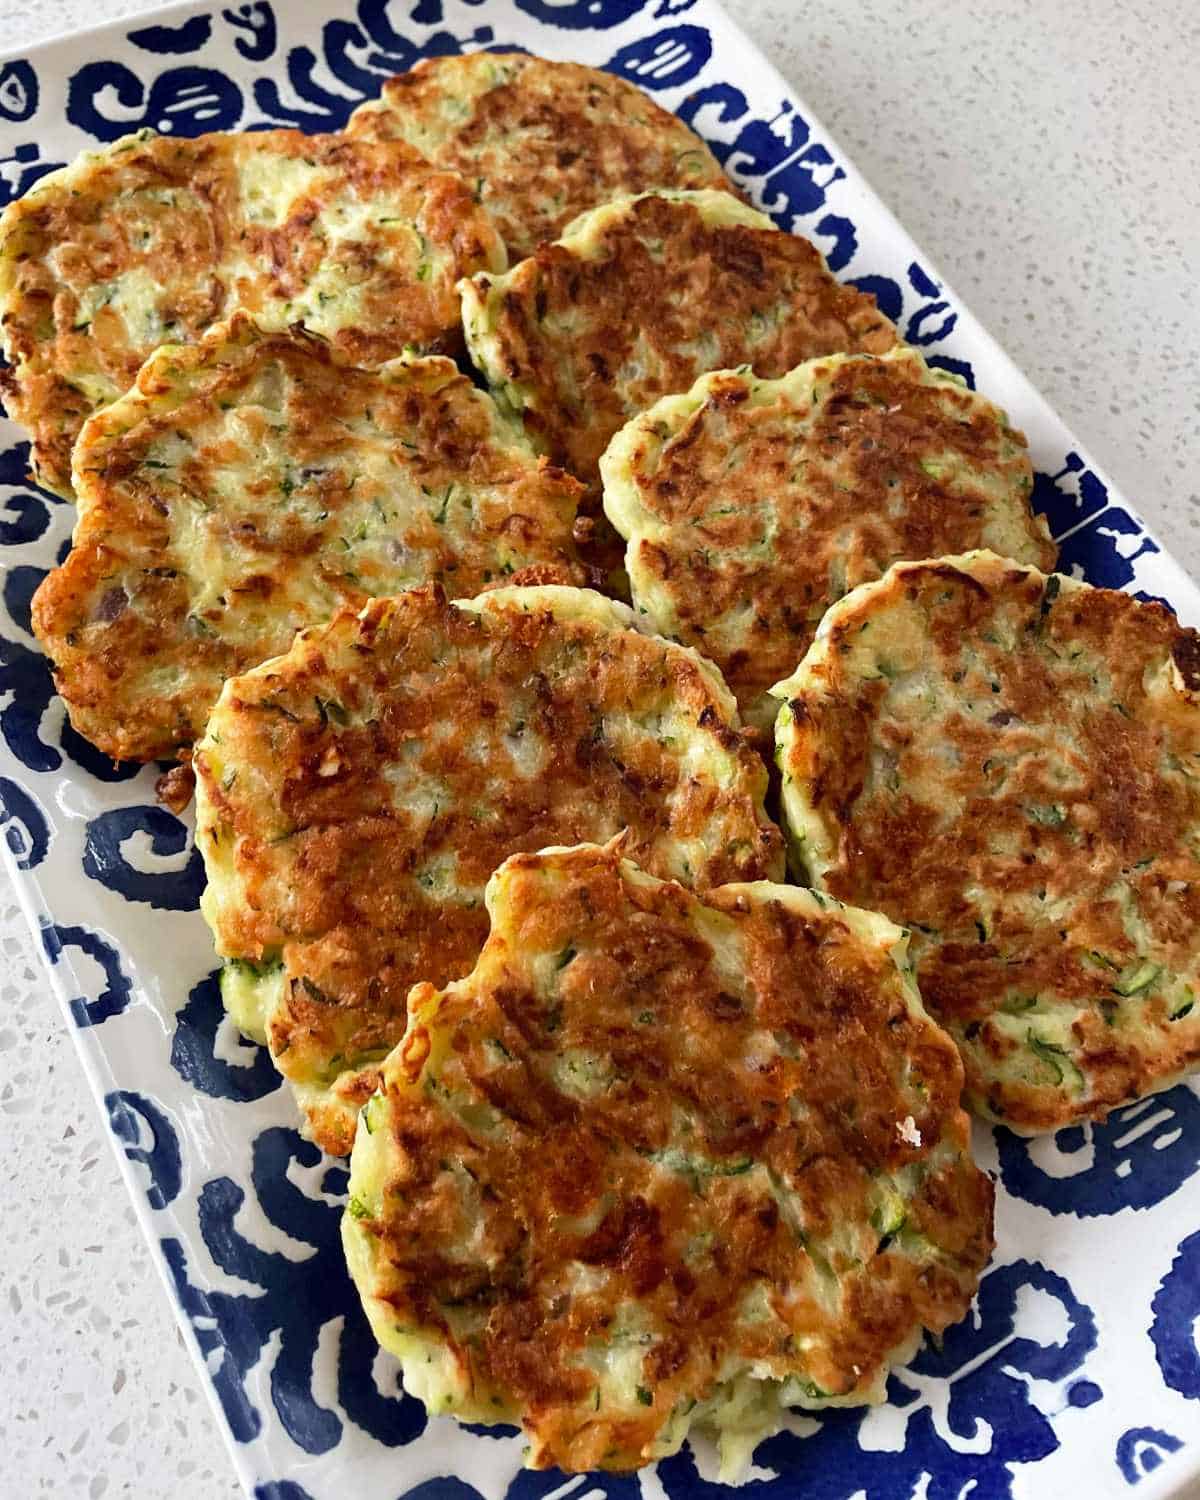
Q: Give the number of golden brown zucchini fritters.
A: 8